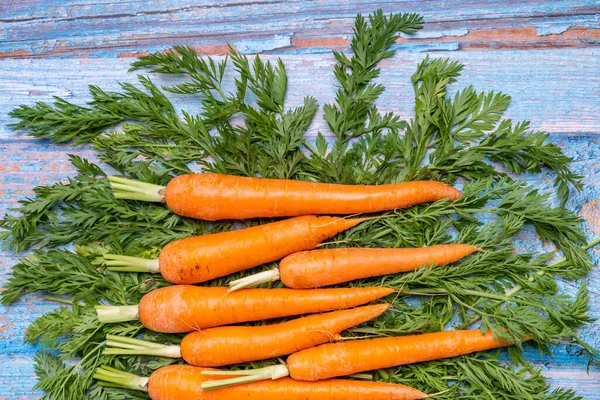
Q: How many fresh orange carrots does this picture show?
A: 7